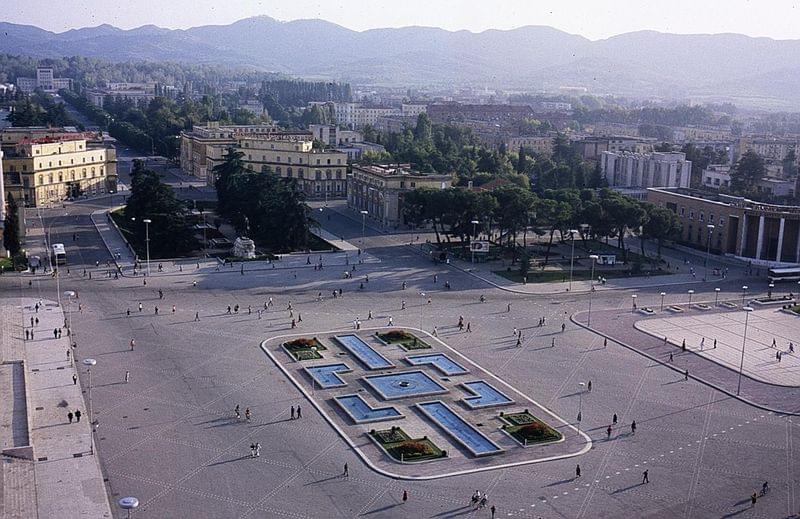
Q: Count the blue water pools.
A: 7